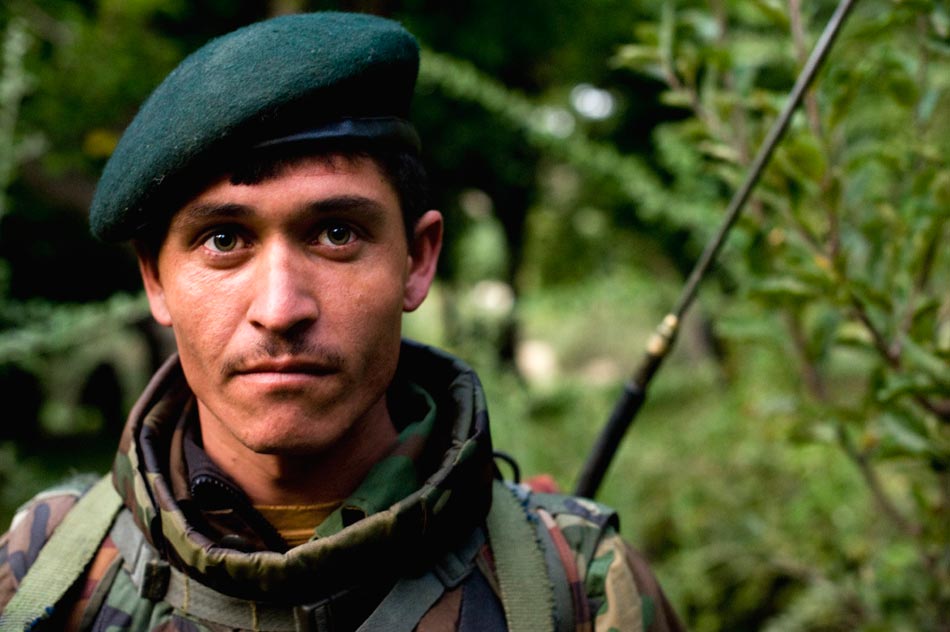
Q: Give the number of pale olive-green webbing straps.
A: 2